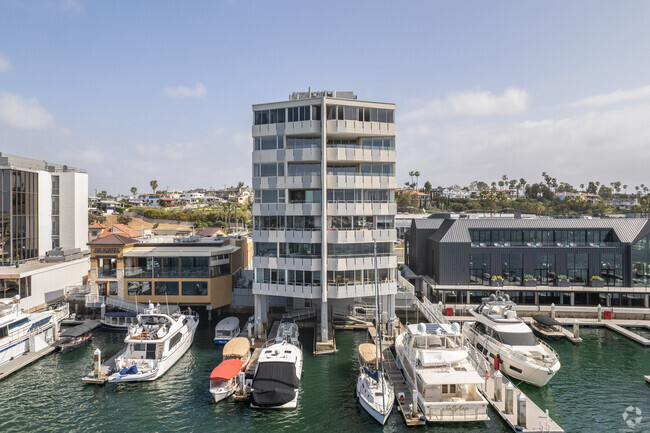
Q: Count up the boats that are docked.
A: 14